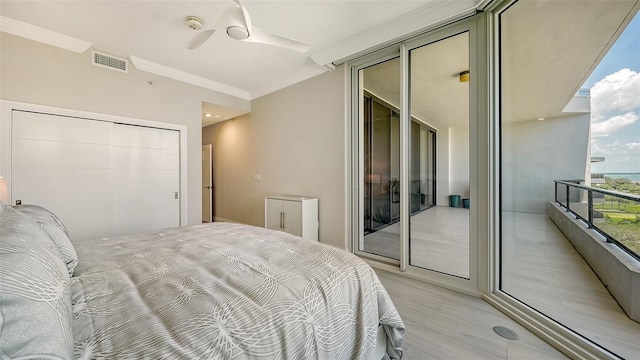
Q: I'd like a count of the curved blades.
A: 3